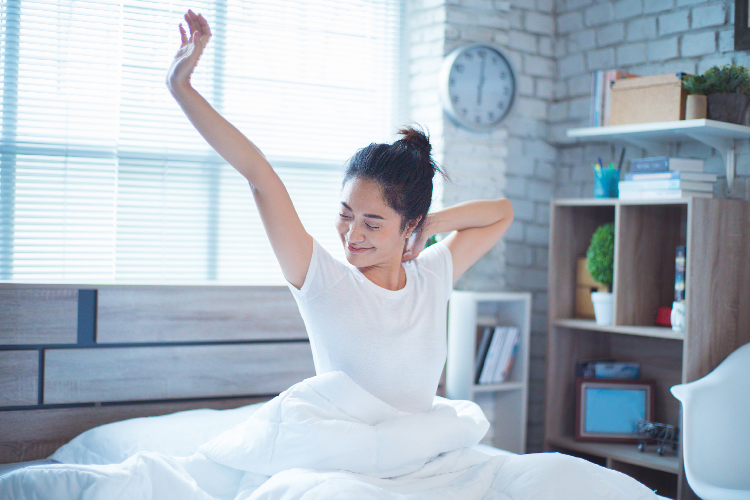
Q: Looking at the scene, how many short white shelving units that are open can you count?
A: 1